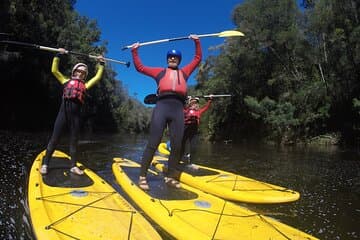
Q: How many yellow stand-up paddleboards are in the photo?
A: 3